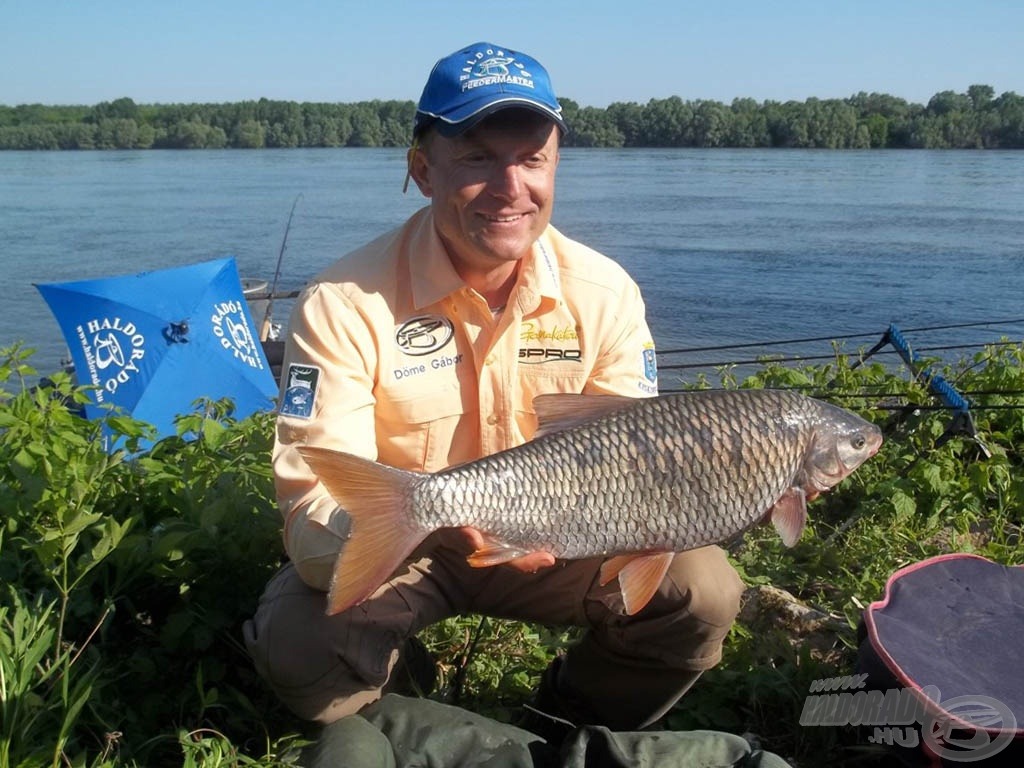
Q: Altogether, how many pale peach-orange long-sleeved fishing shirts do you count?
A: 1